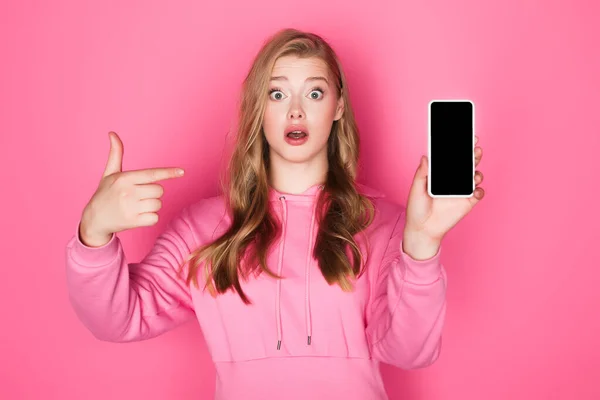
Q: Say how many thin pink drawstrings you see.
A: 2